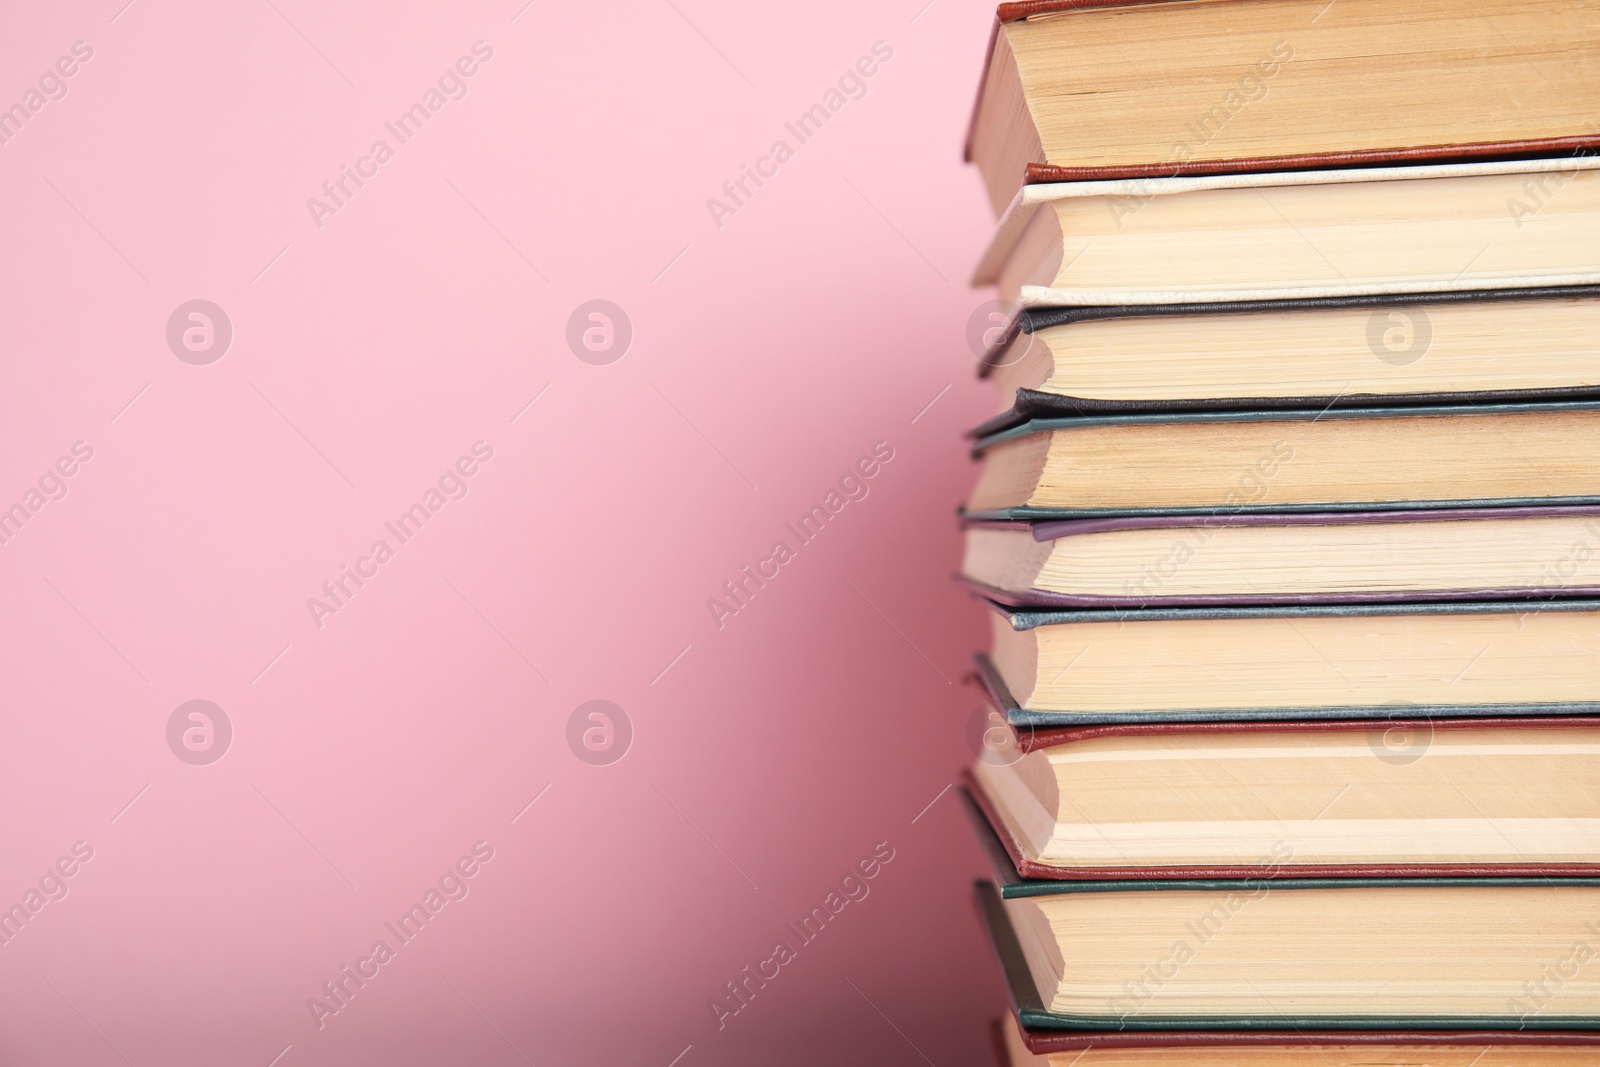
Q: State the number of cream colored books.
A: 1